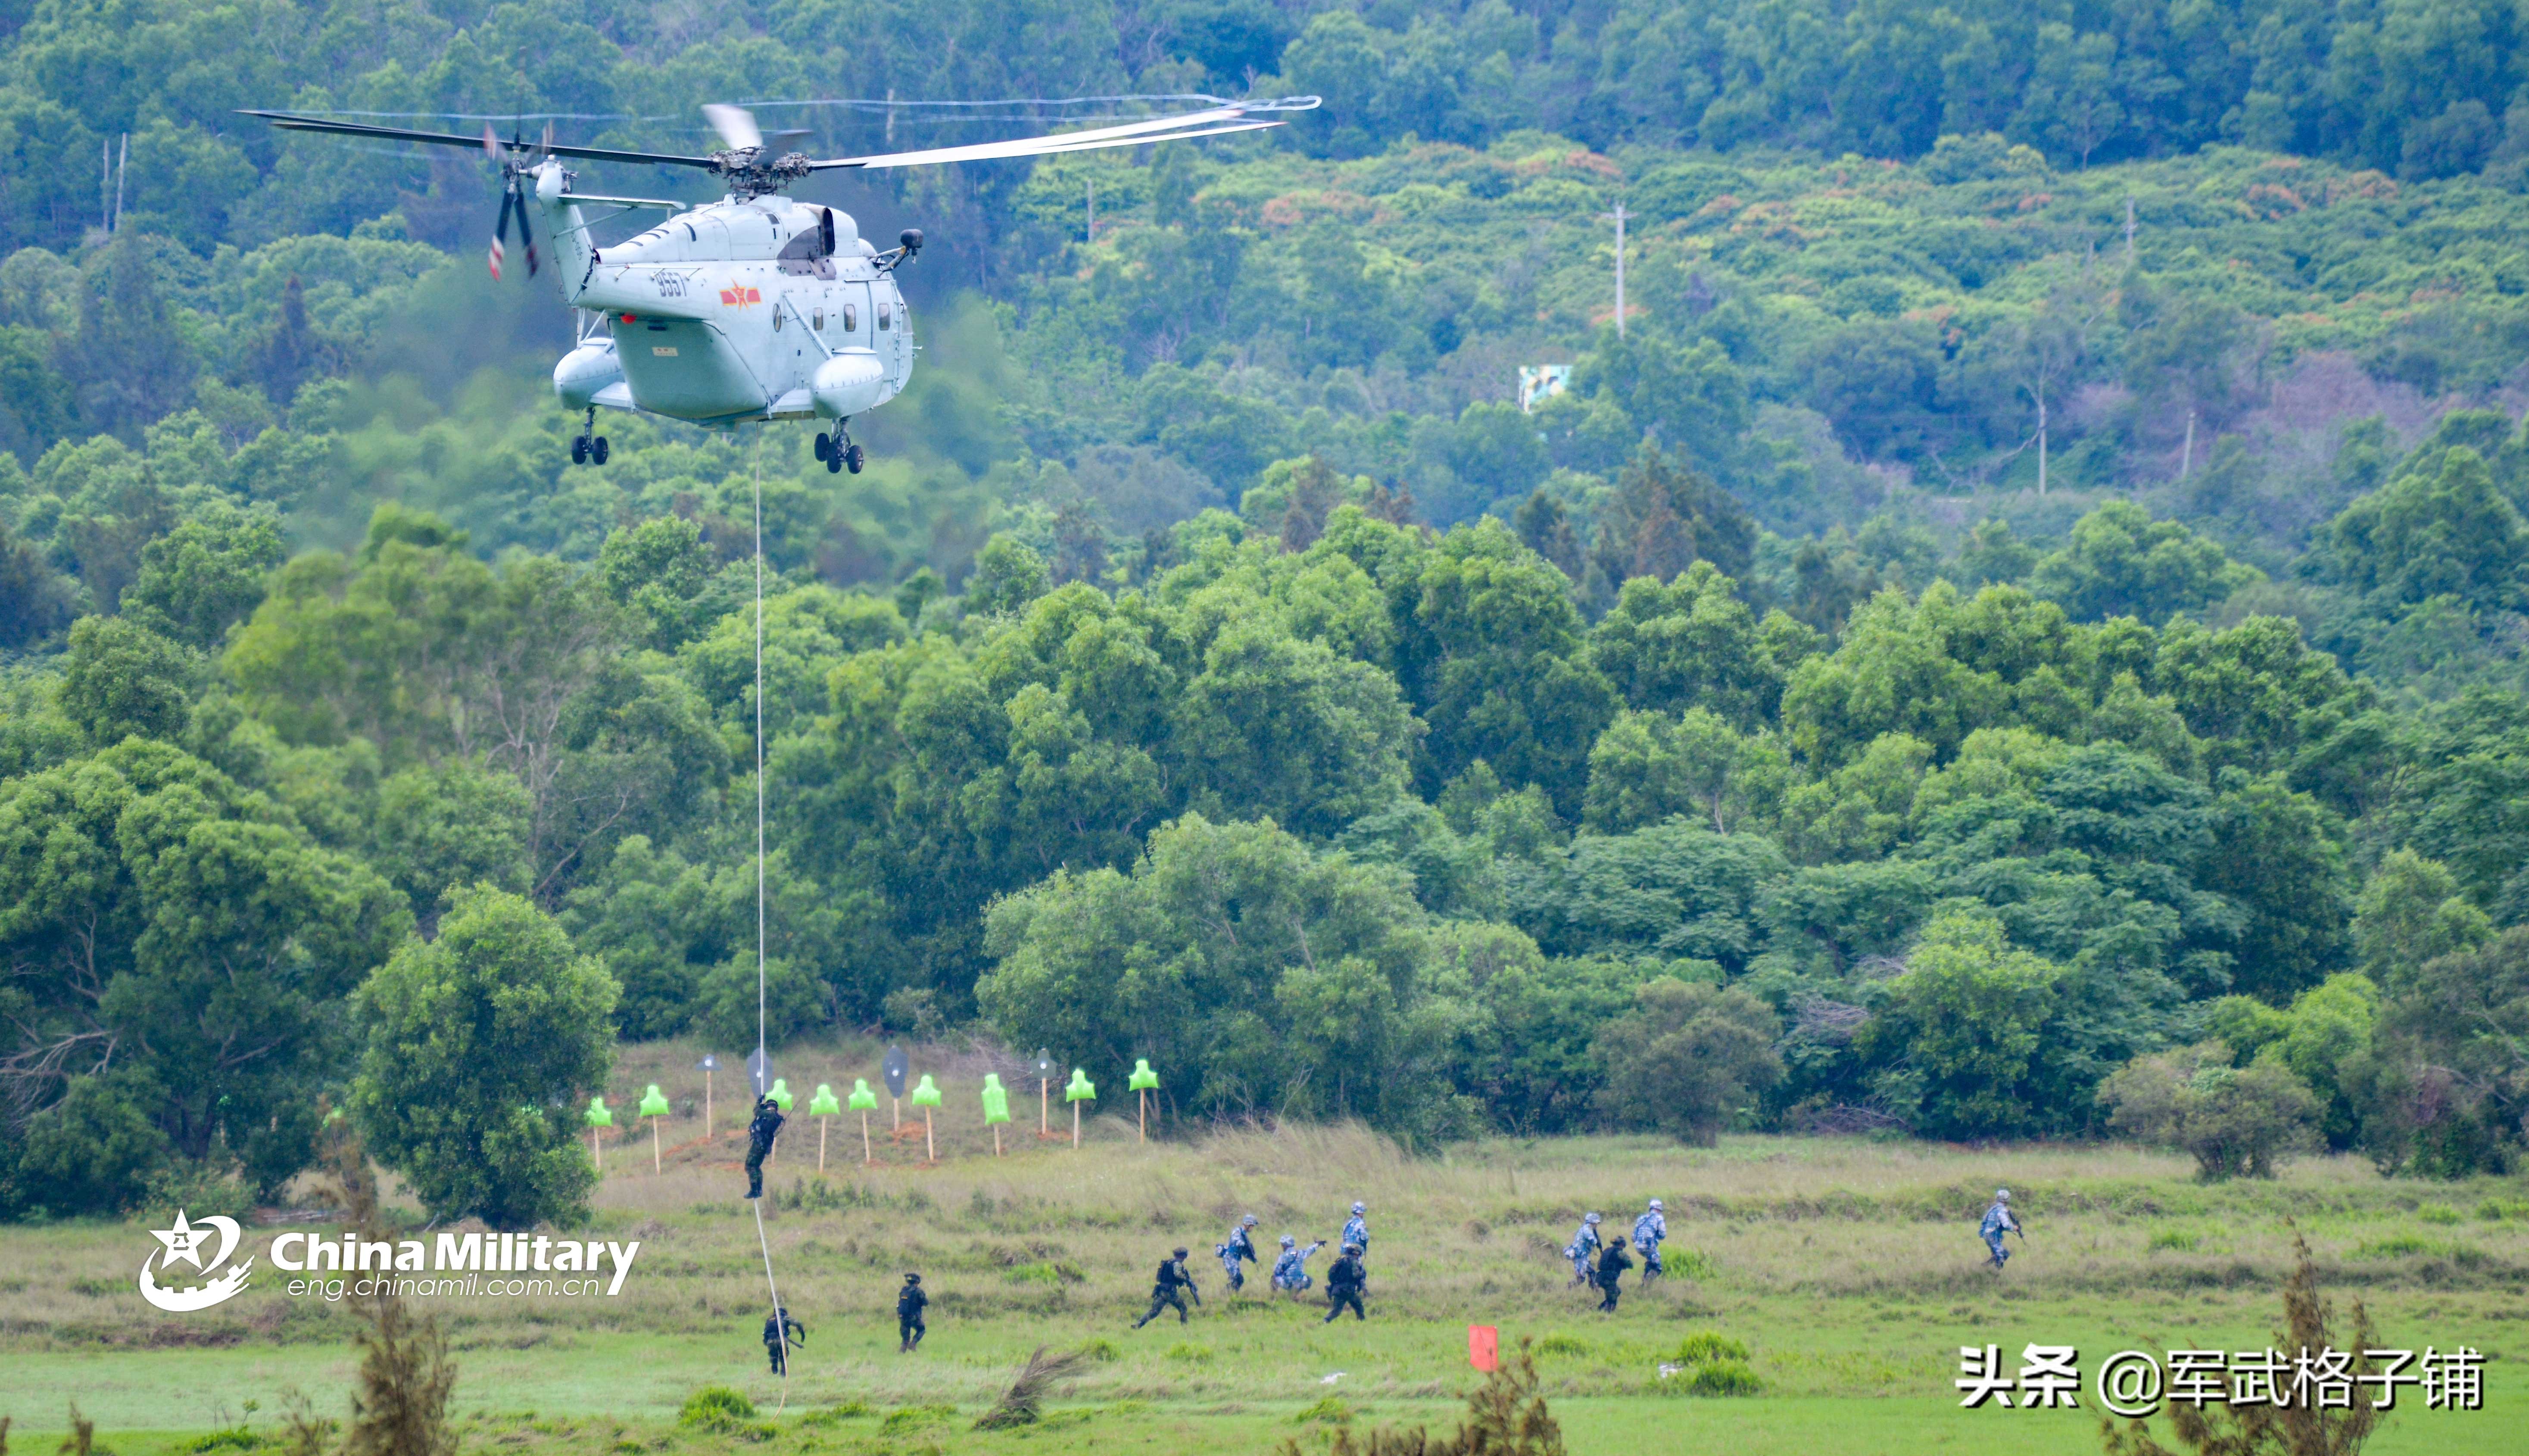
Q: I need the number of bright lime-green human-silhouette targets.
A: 9